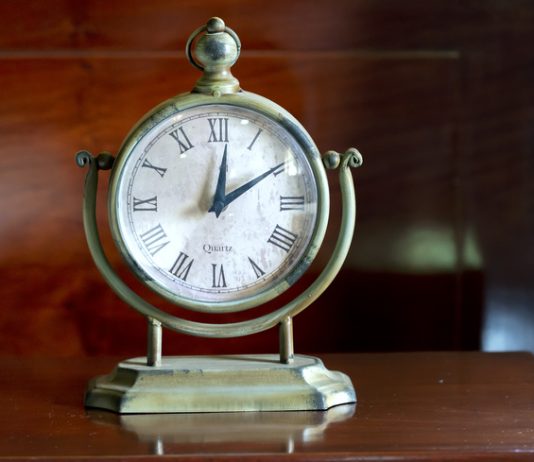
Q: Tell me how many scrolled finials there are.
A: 2